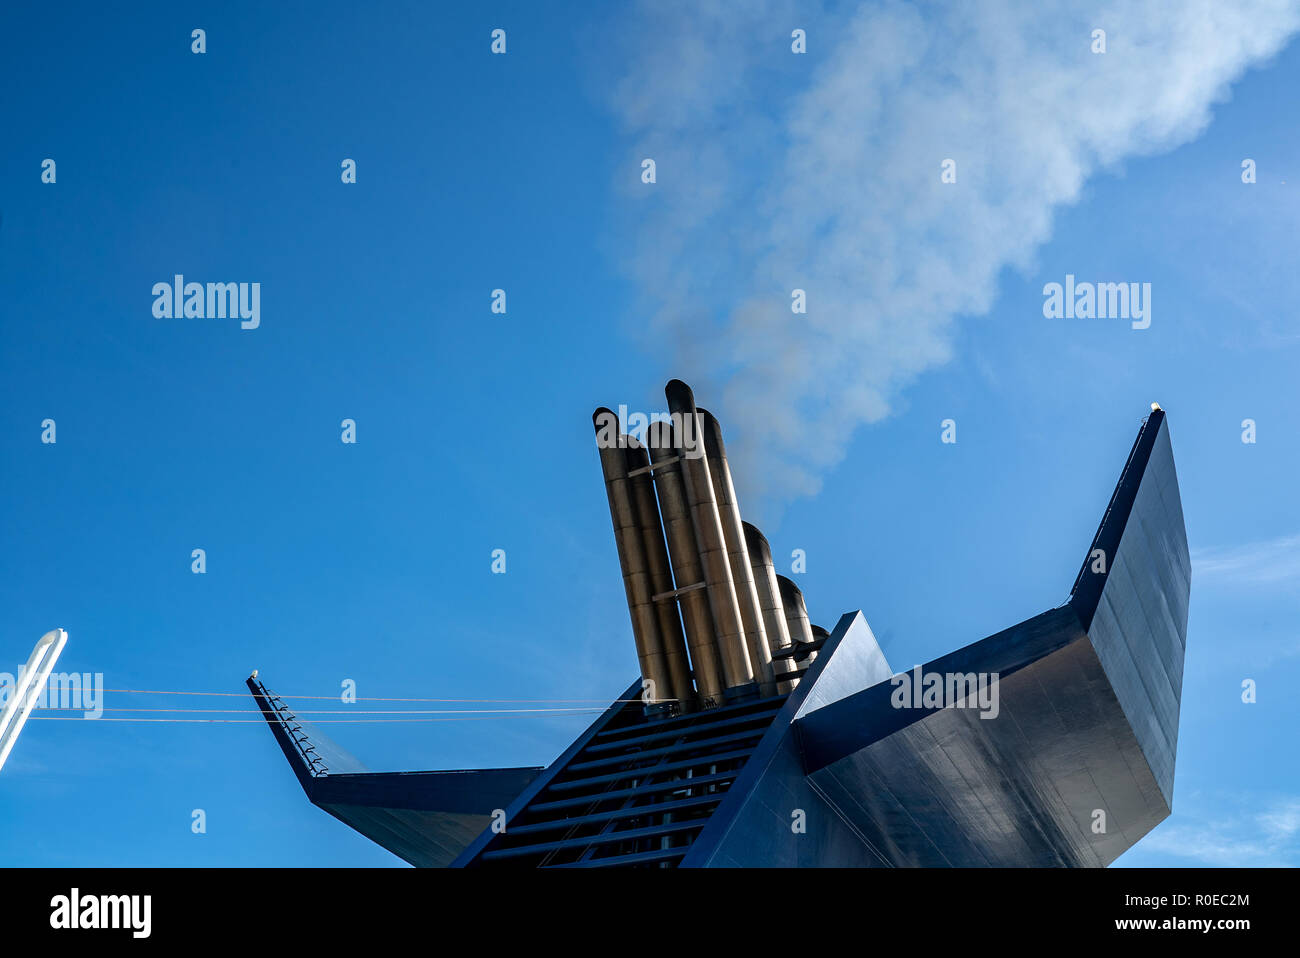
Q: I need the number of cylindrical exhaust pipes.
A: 8